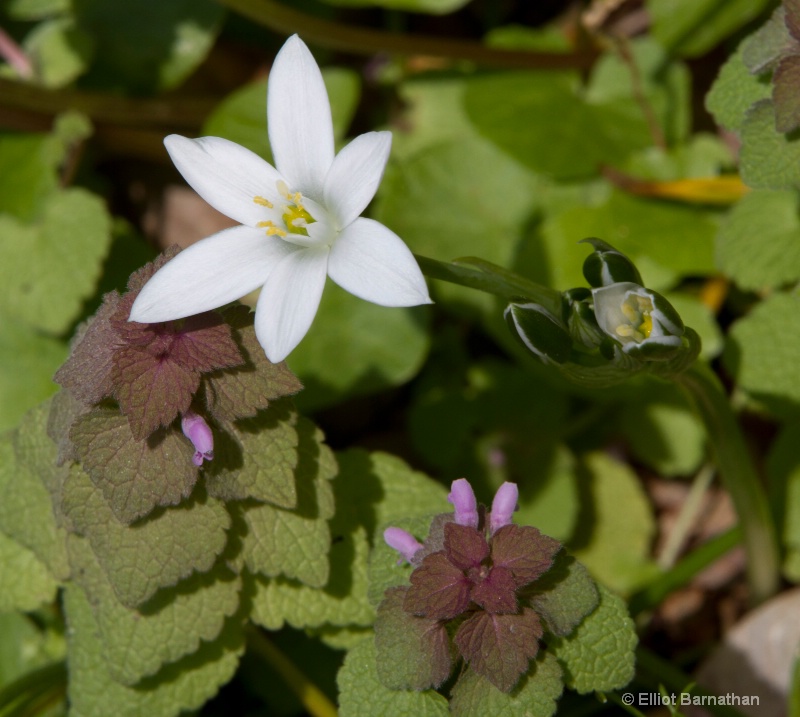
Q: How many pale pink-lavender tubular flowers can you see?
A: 4